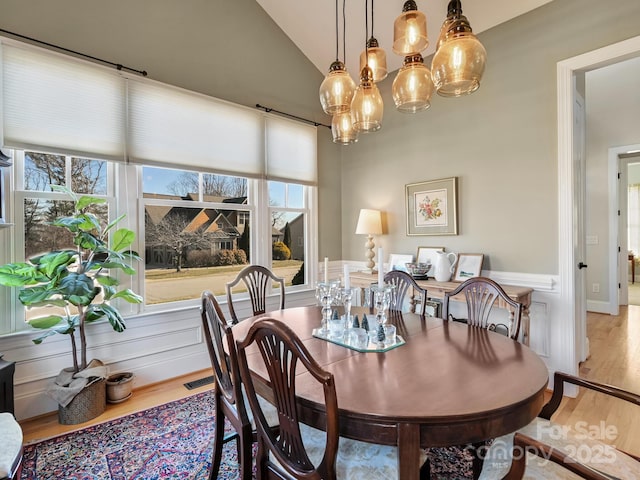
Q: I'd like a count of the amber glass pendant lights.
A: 8